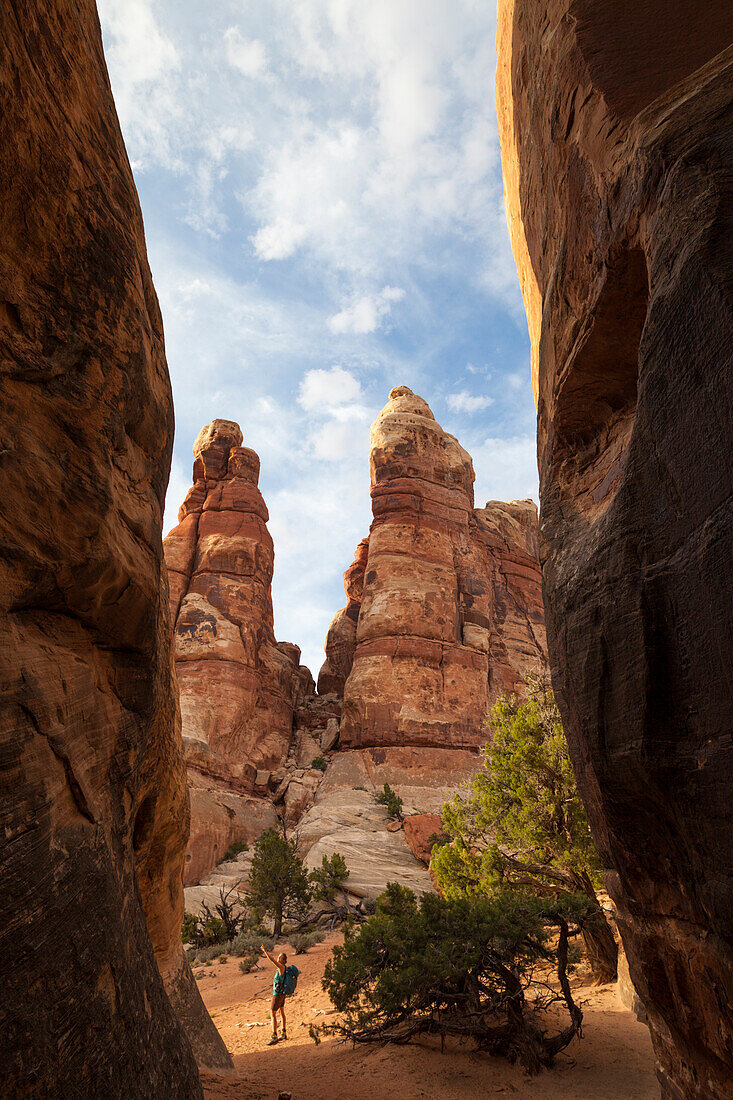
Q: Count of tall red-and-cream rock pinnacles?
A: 2